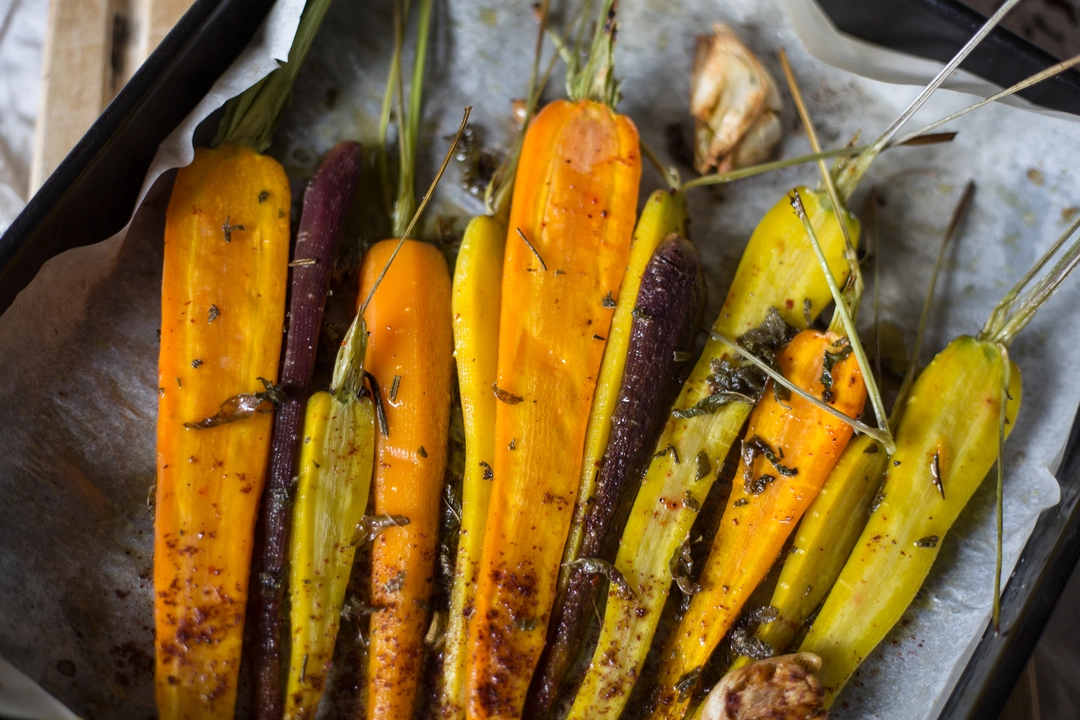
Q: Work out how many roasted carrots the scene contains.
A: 12